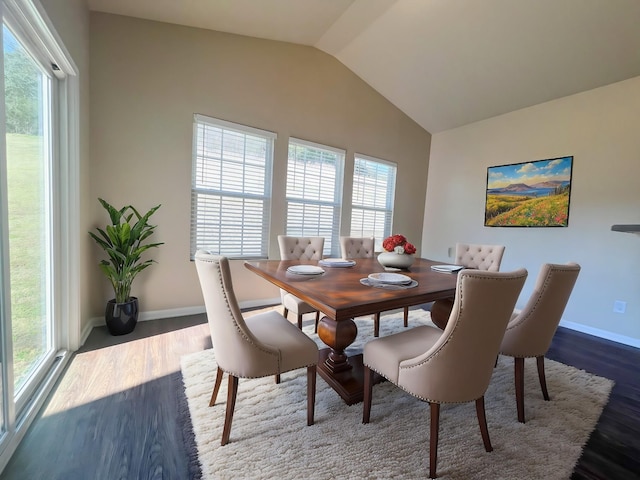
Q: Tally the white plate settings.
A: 4